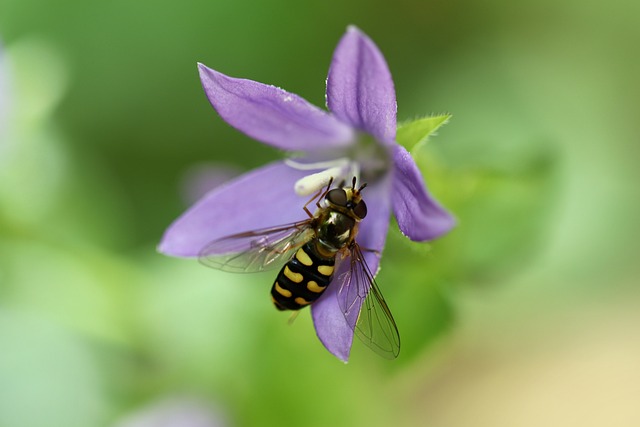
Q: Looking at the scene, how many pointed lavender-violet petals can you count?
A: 5